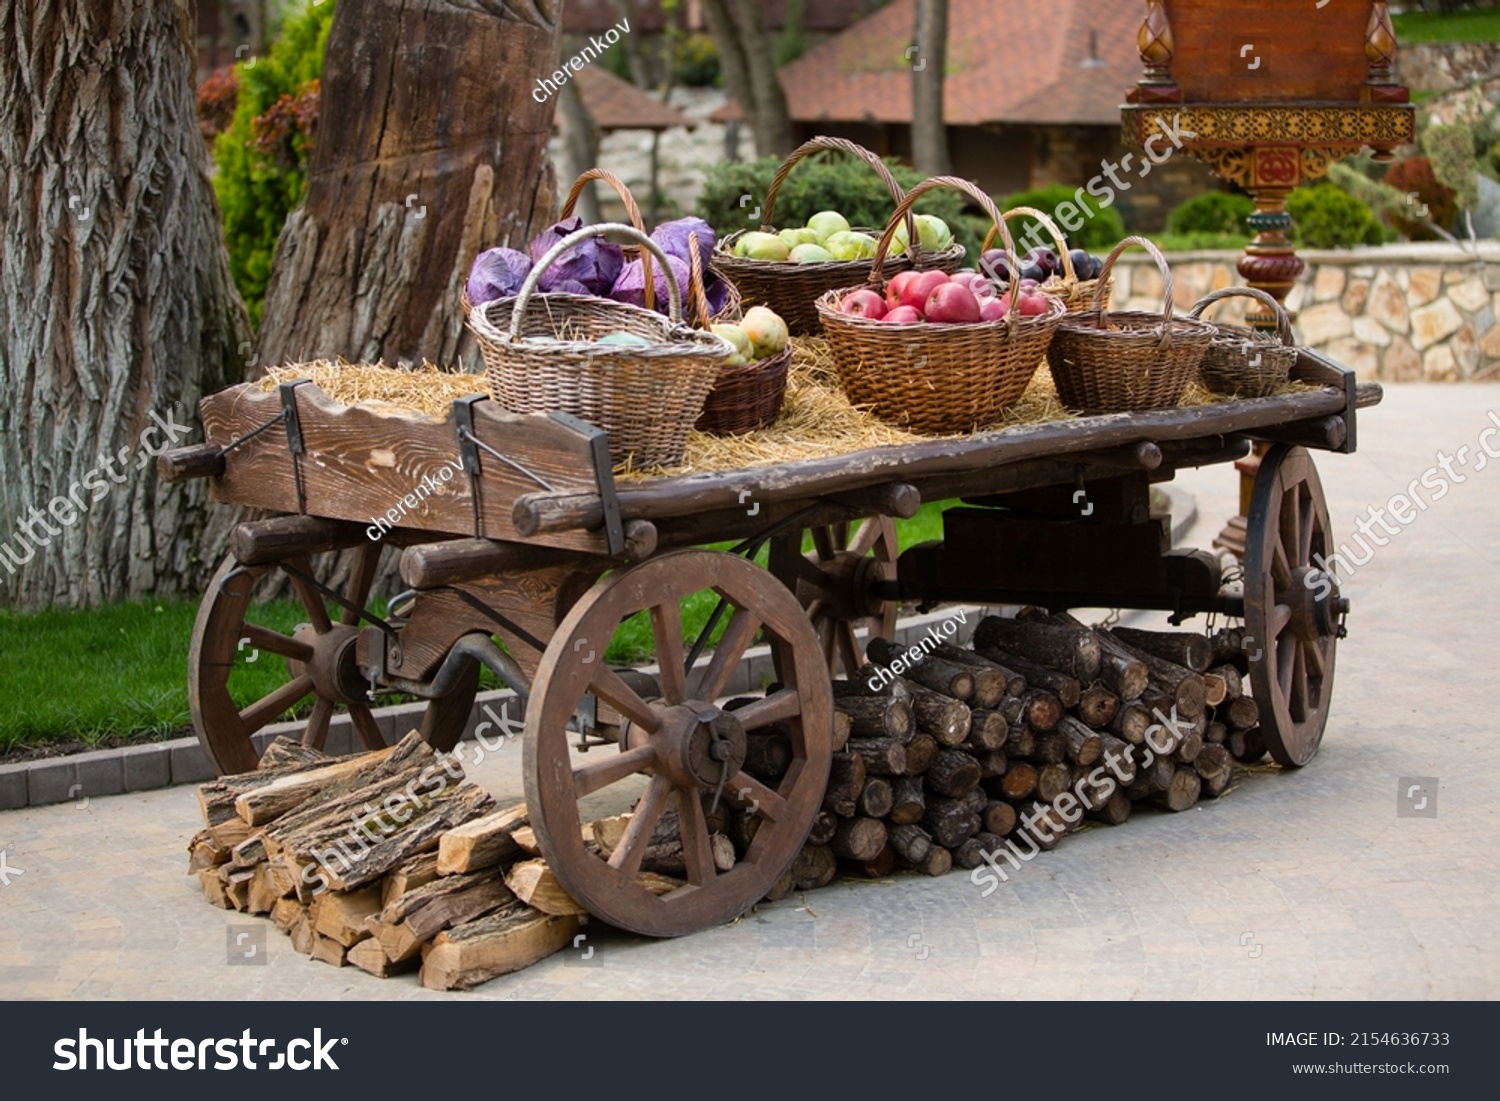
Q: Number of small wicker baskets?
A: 8